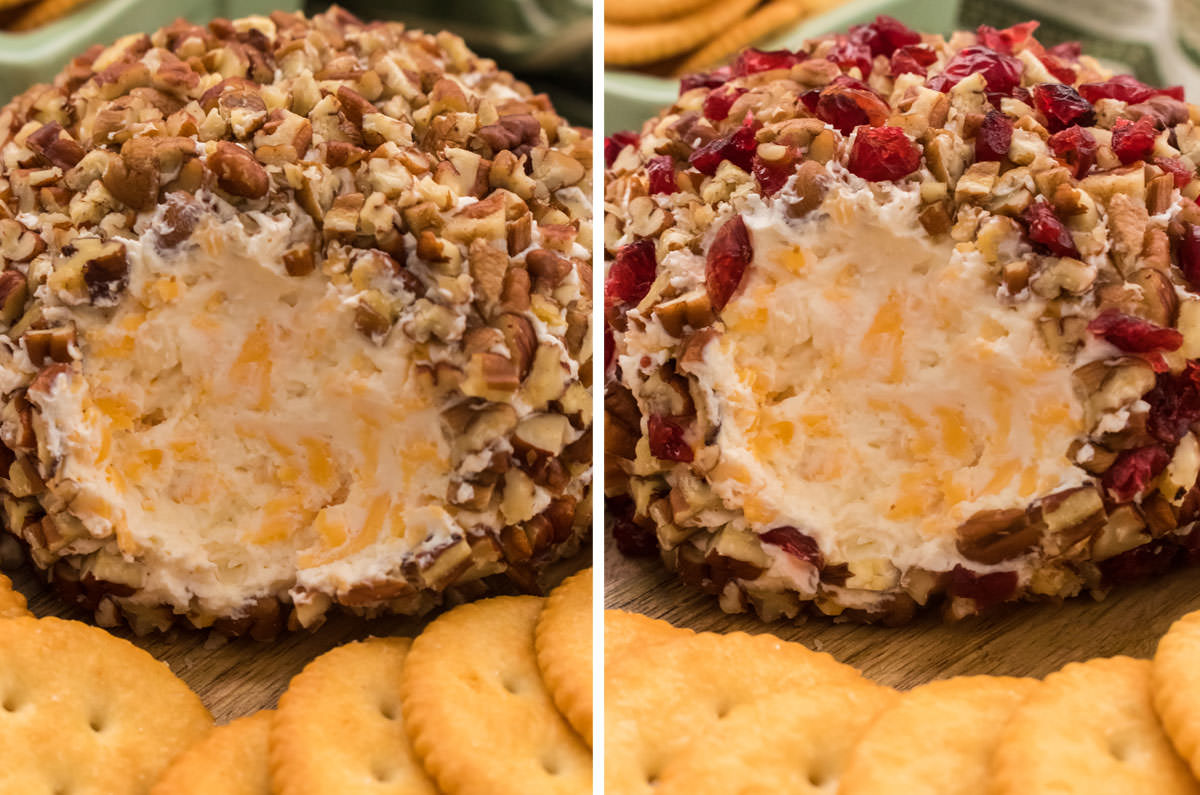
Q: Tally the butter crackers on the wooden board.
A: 11